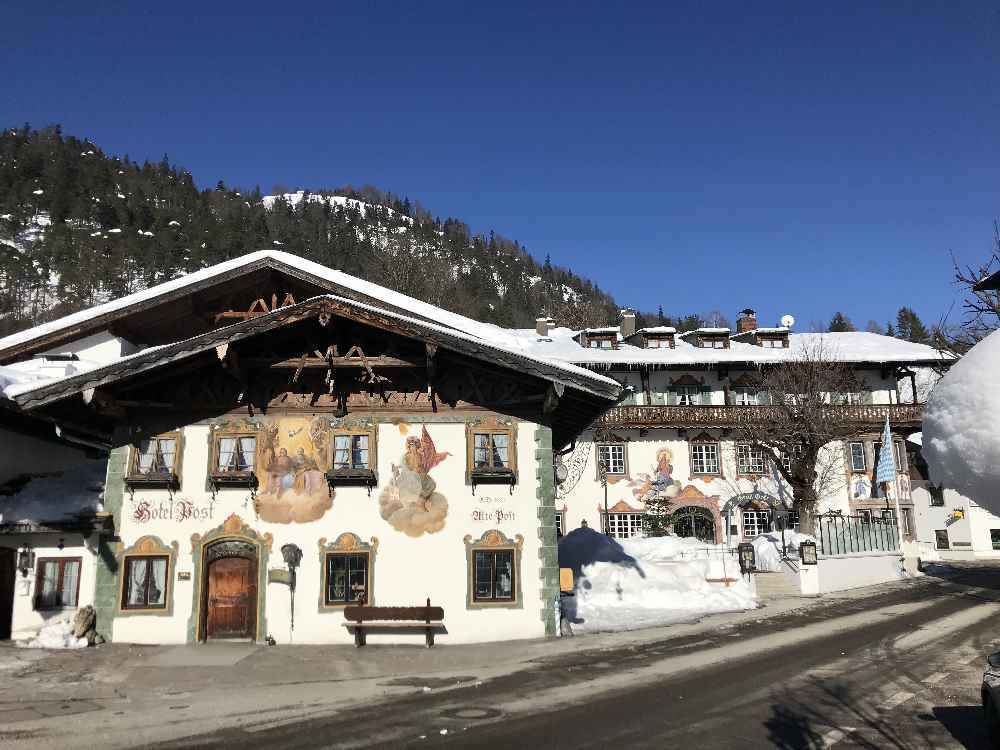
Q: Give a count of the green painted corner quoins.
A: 2